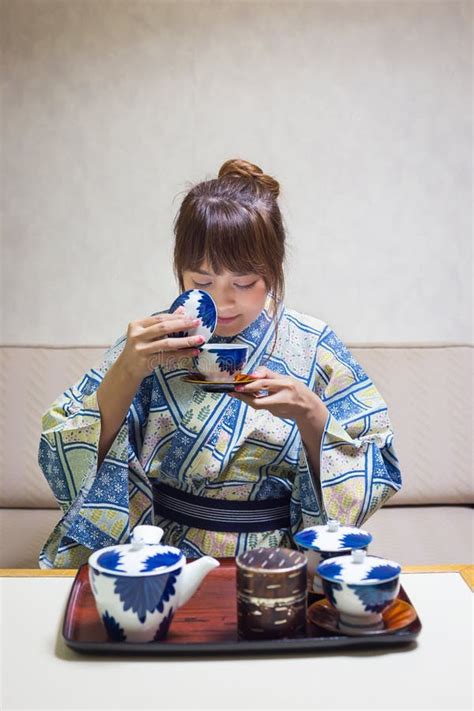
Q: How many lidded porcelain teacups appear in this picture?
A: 3